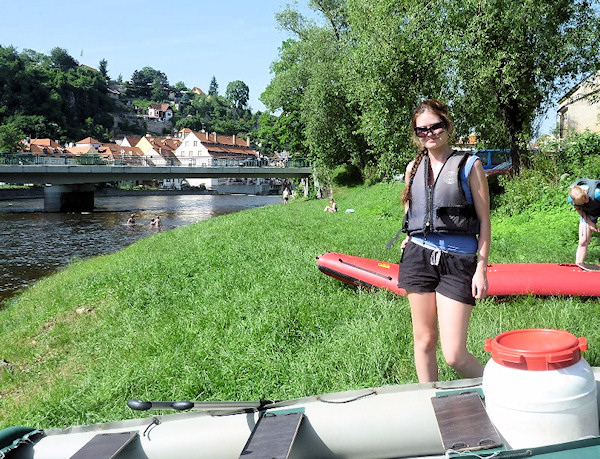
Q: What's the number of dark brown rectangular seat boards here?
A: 3